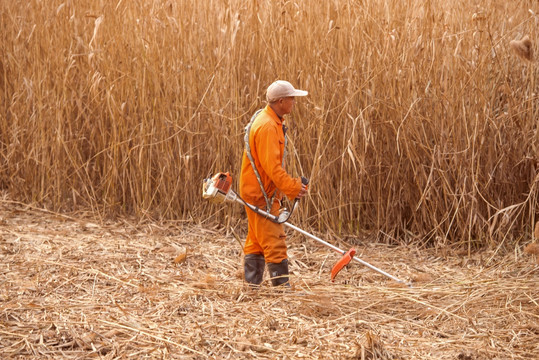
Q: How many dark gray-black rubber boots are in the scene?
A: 2